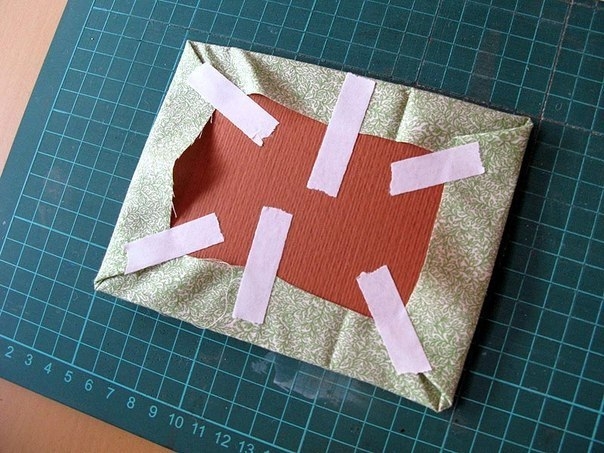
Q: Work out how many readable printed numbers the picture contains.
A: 12